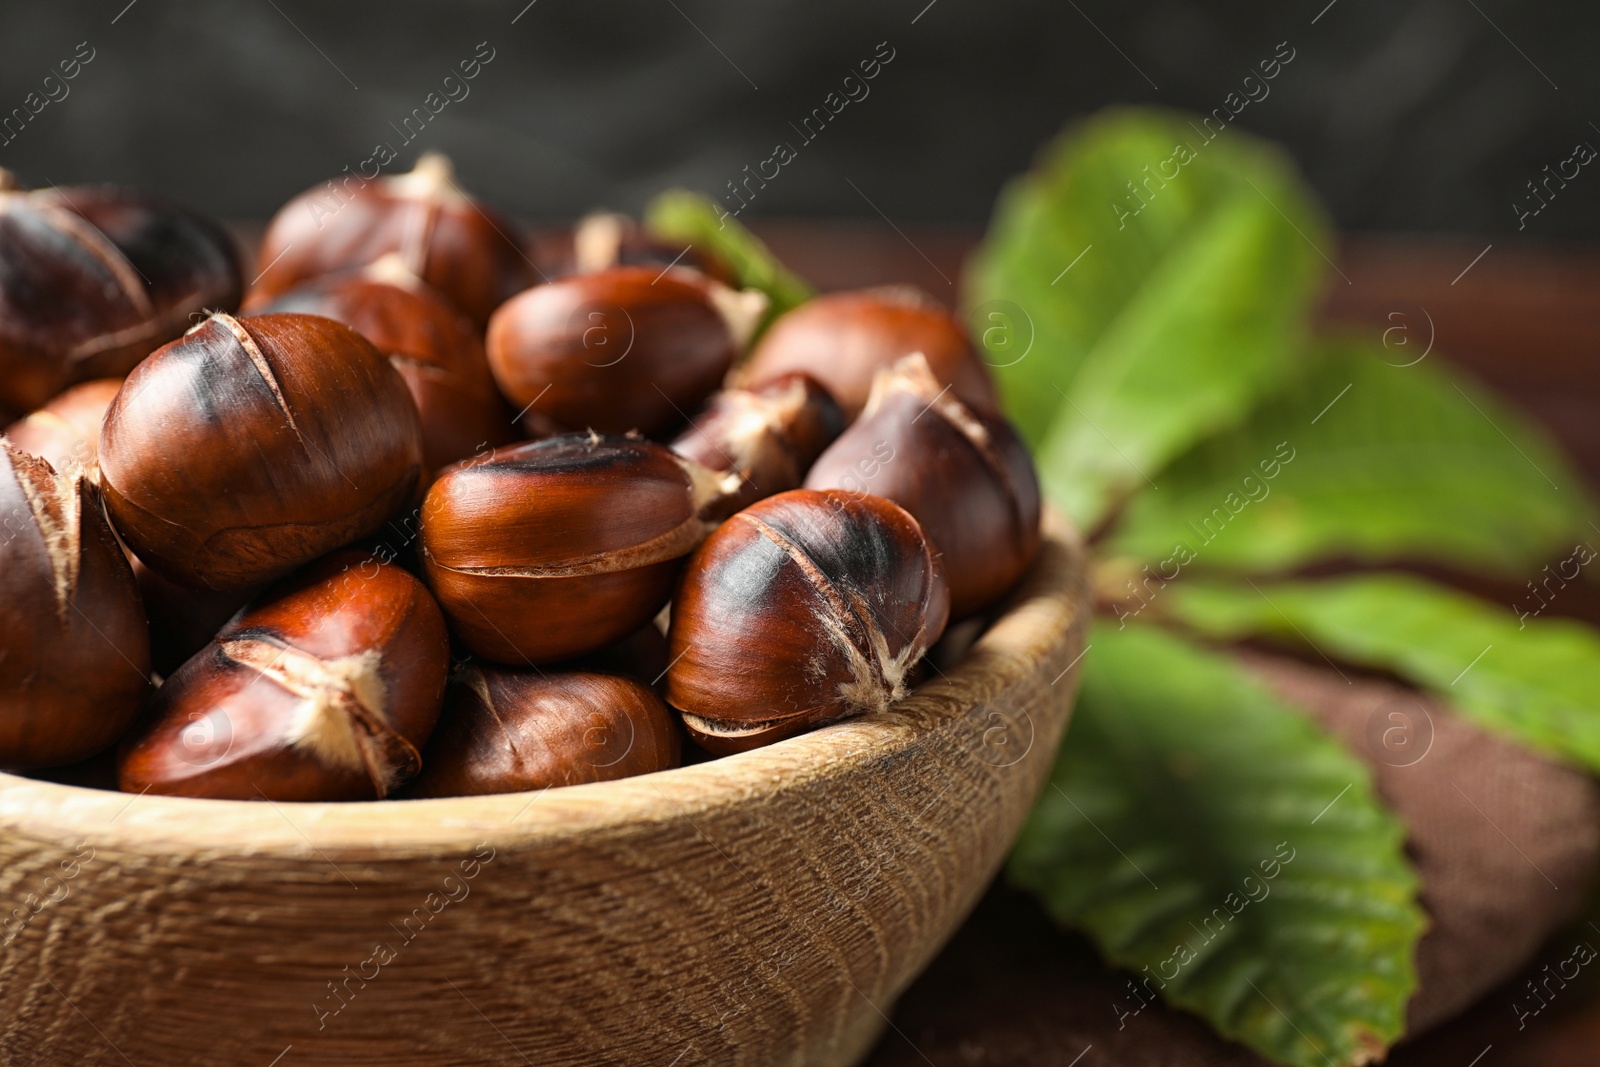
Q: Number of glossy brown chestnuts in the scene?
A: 15